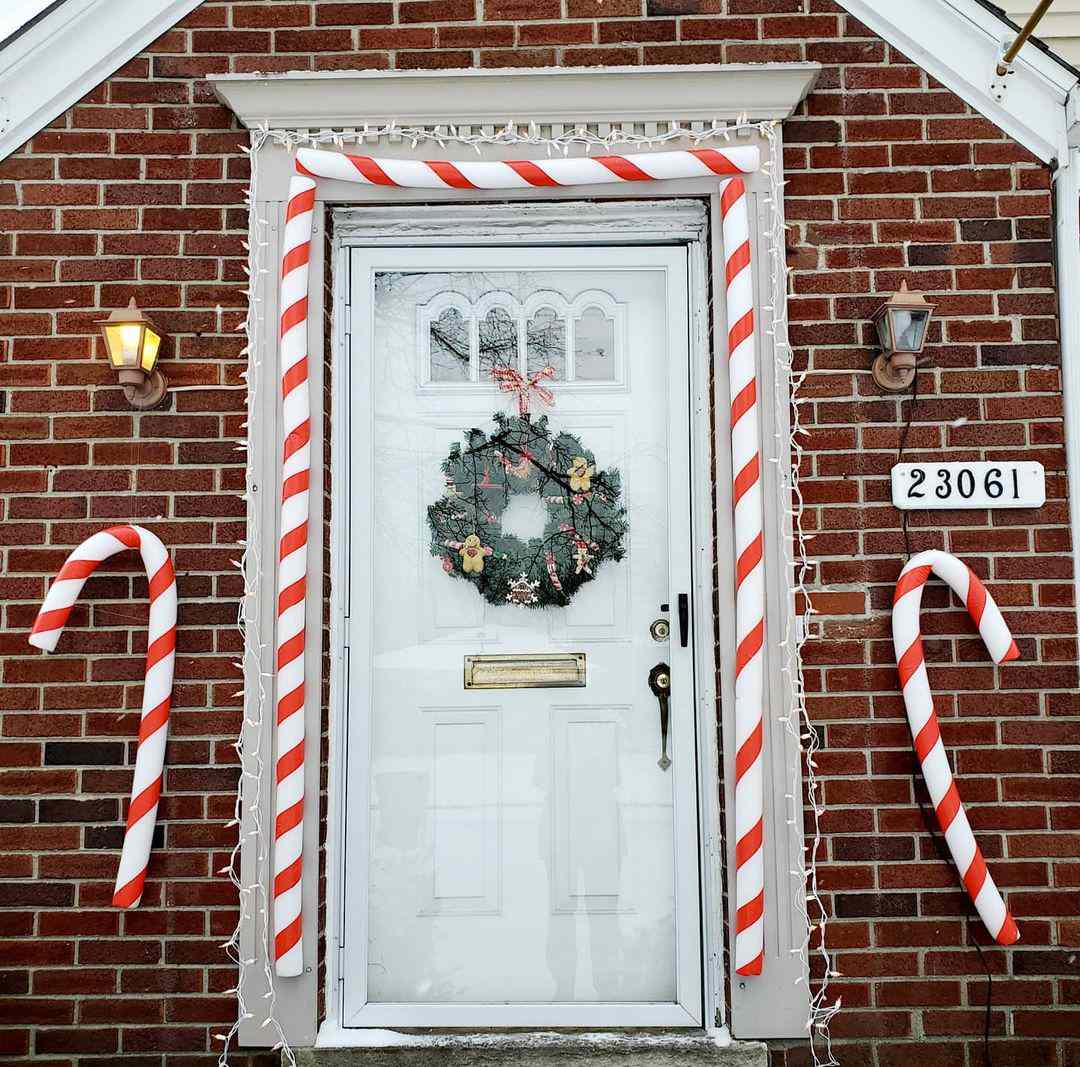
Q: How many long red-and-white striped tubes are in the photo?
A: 3